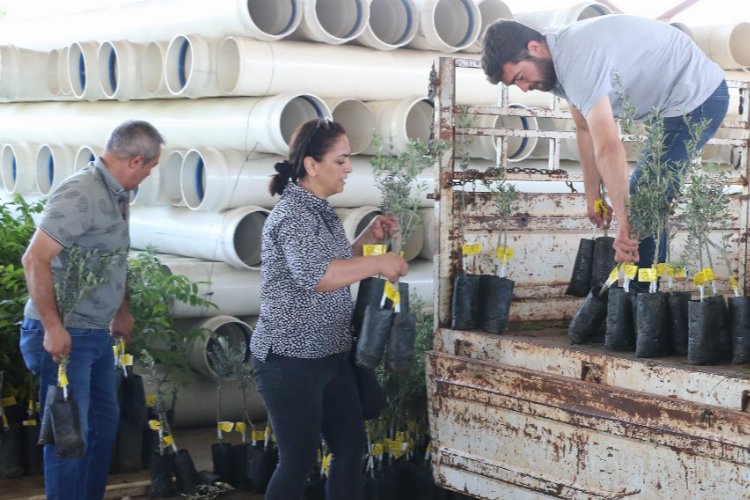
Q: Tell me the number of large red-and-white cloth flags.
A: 0